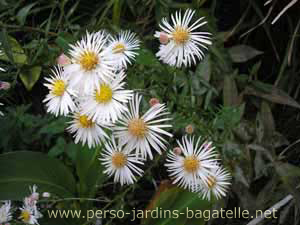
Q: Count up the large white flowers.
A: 10